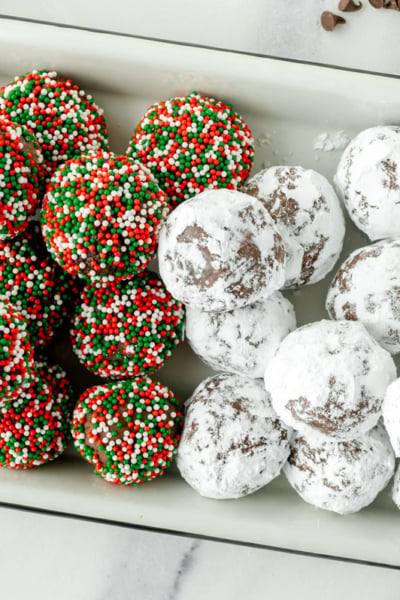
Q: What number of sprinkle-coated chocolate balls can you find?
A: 9